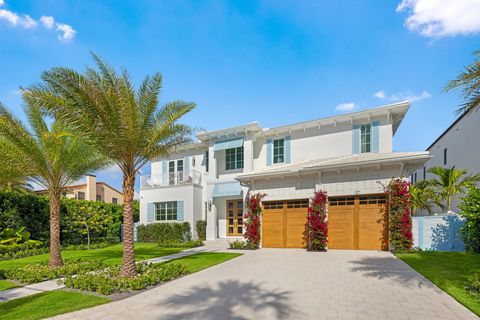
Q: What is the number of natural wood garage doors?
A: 2